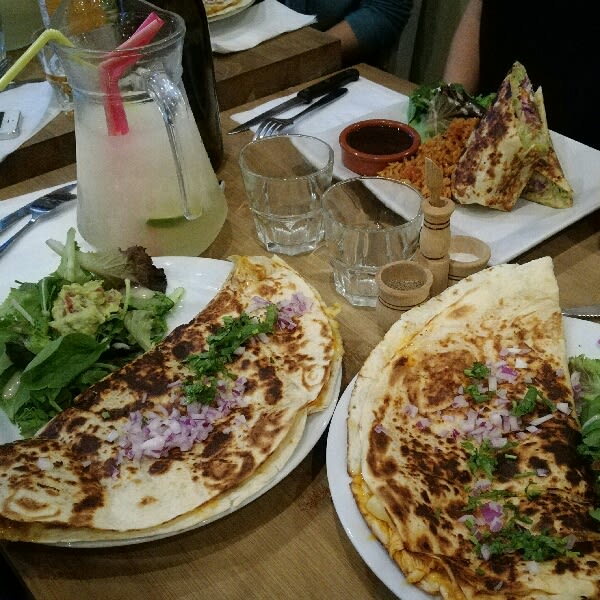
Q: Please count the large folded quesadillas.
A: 2